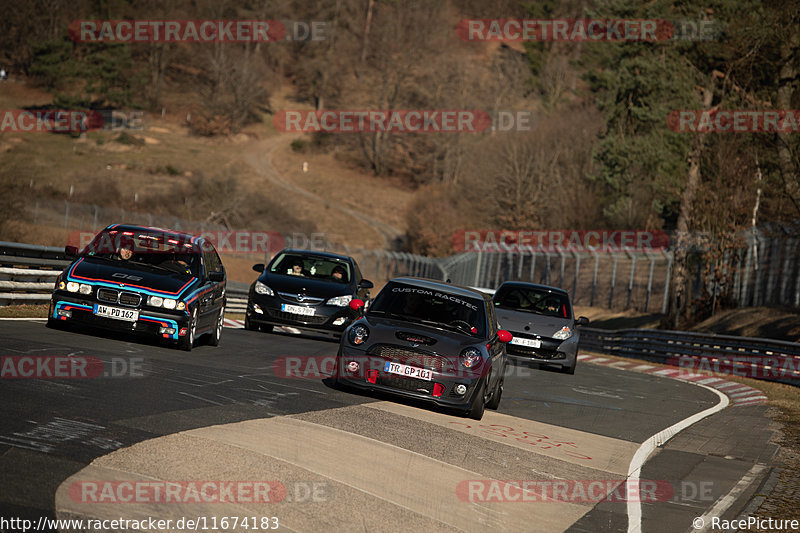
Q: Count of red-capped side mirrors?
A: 2